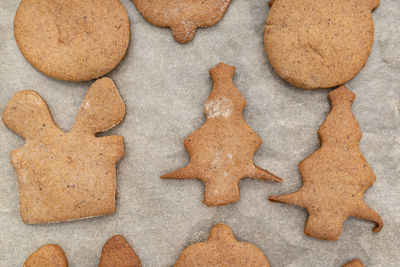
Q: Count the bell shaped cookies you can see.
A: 2